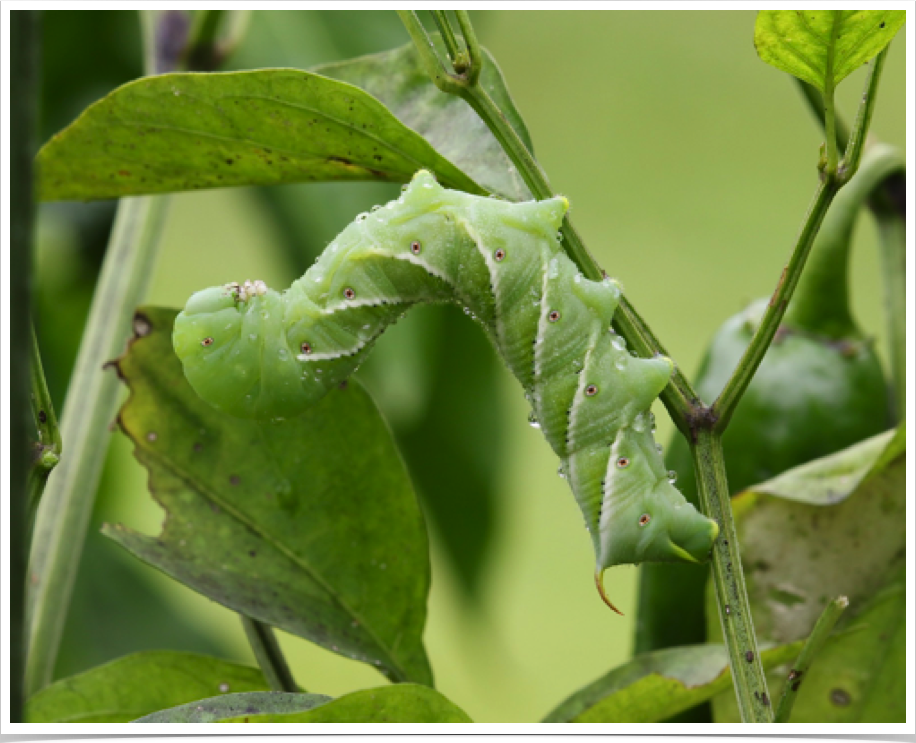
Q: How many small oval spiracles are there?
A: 9